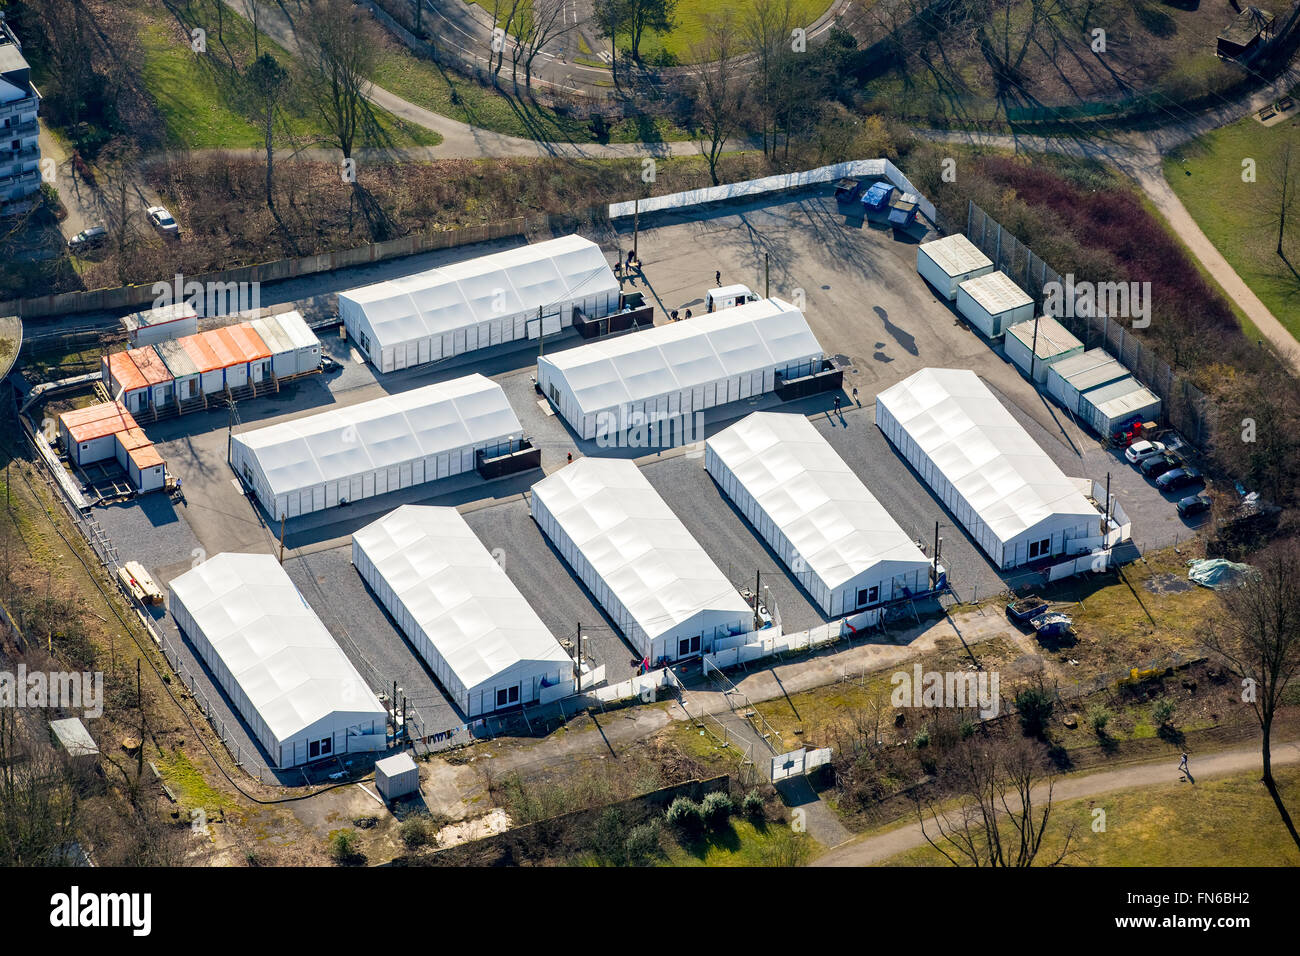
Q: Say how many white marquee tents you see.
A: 8